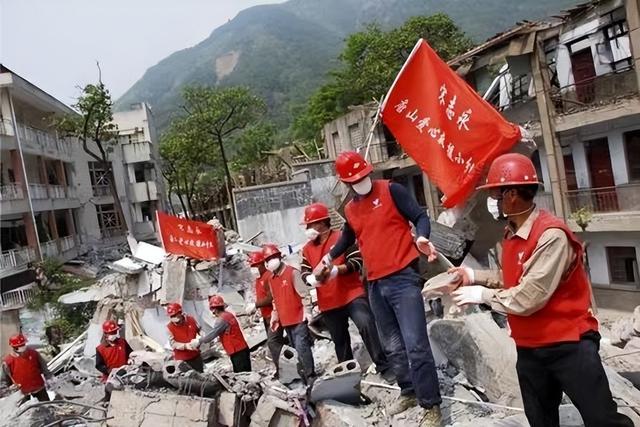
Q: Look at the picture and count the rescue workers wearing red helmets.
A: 9